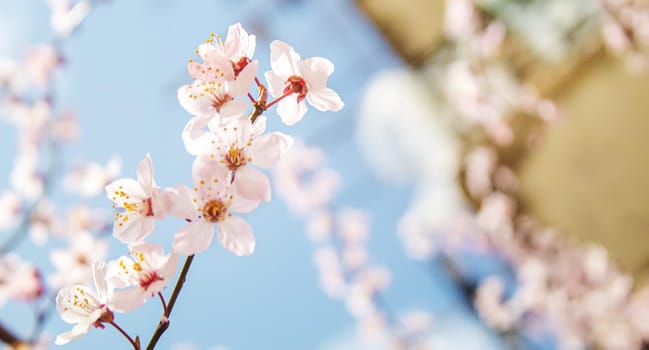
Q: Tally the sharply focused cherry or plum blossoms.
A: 8